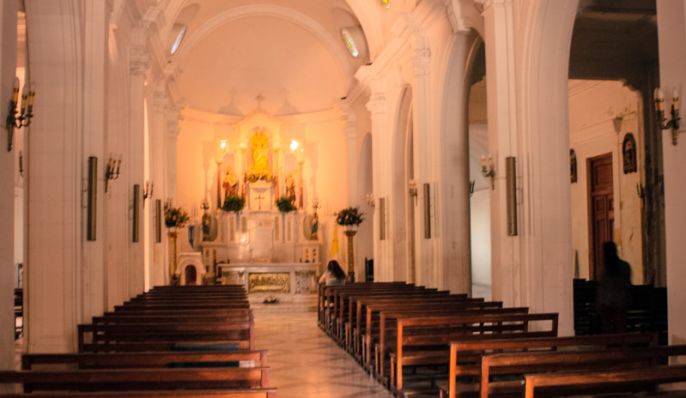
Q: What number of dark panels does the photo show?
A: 6